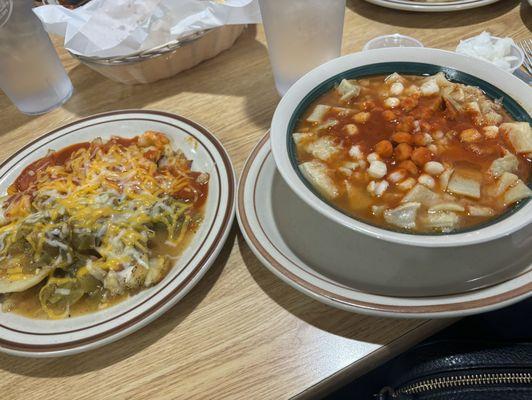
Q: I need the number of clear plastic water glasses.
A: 2